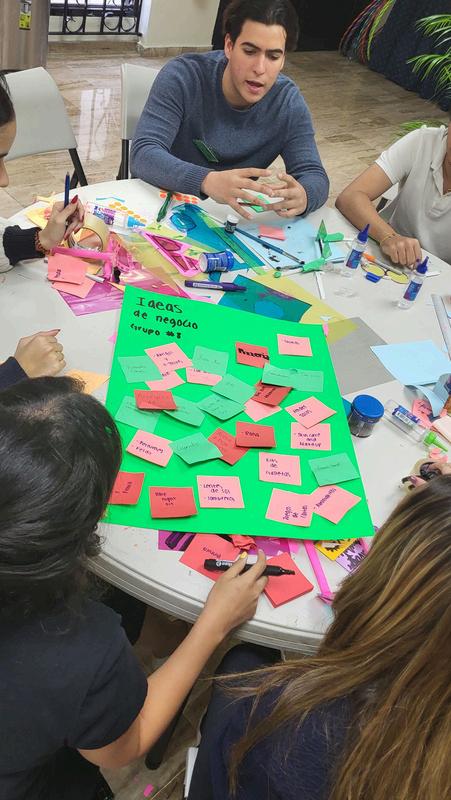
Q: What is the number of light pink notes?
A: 12